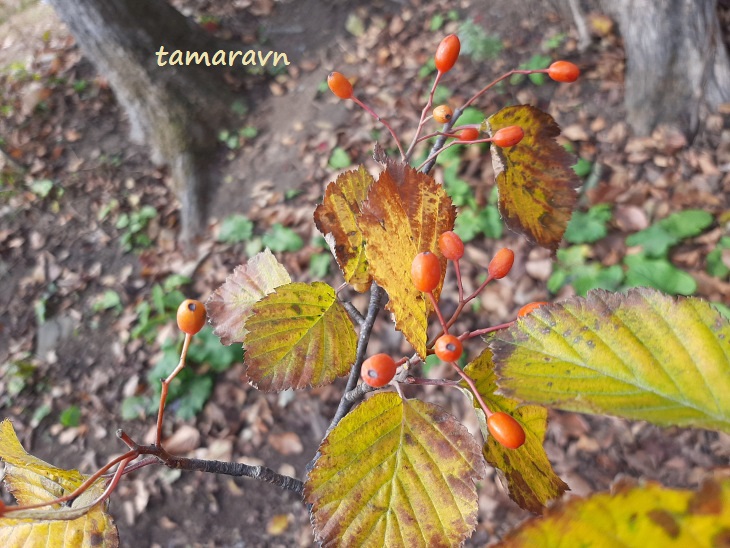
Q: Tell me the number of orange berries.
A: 14